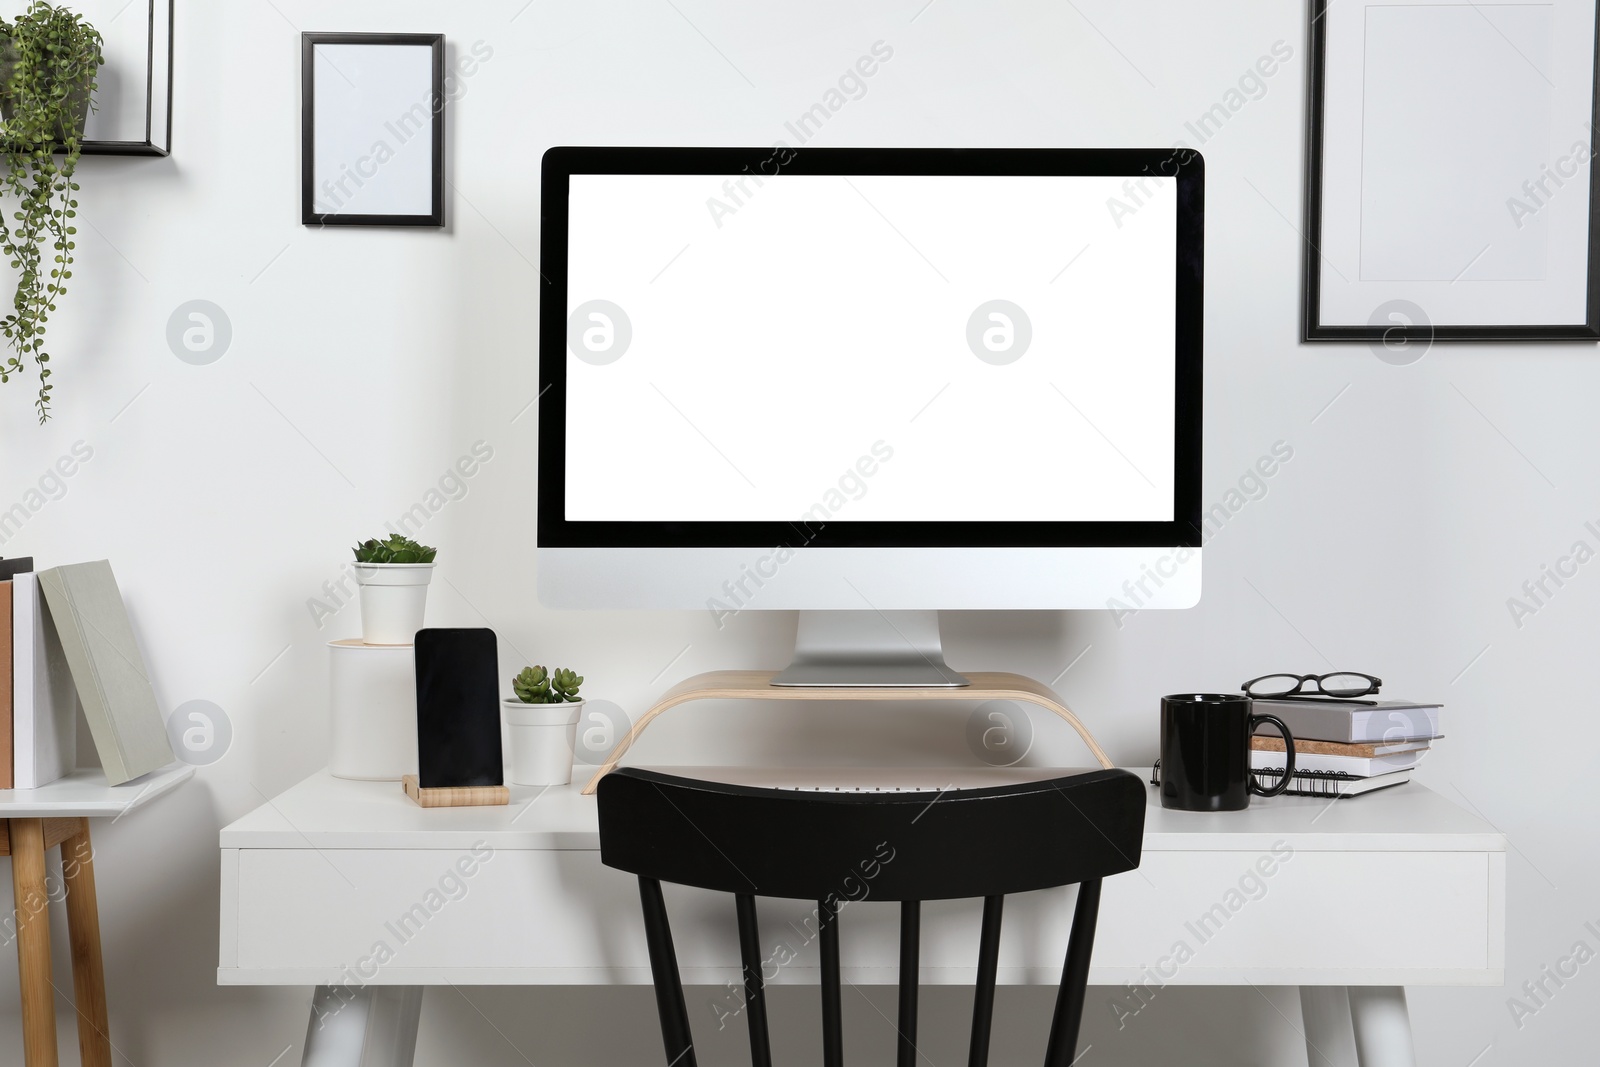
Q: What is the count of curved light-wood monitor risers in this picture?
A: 1